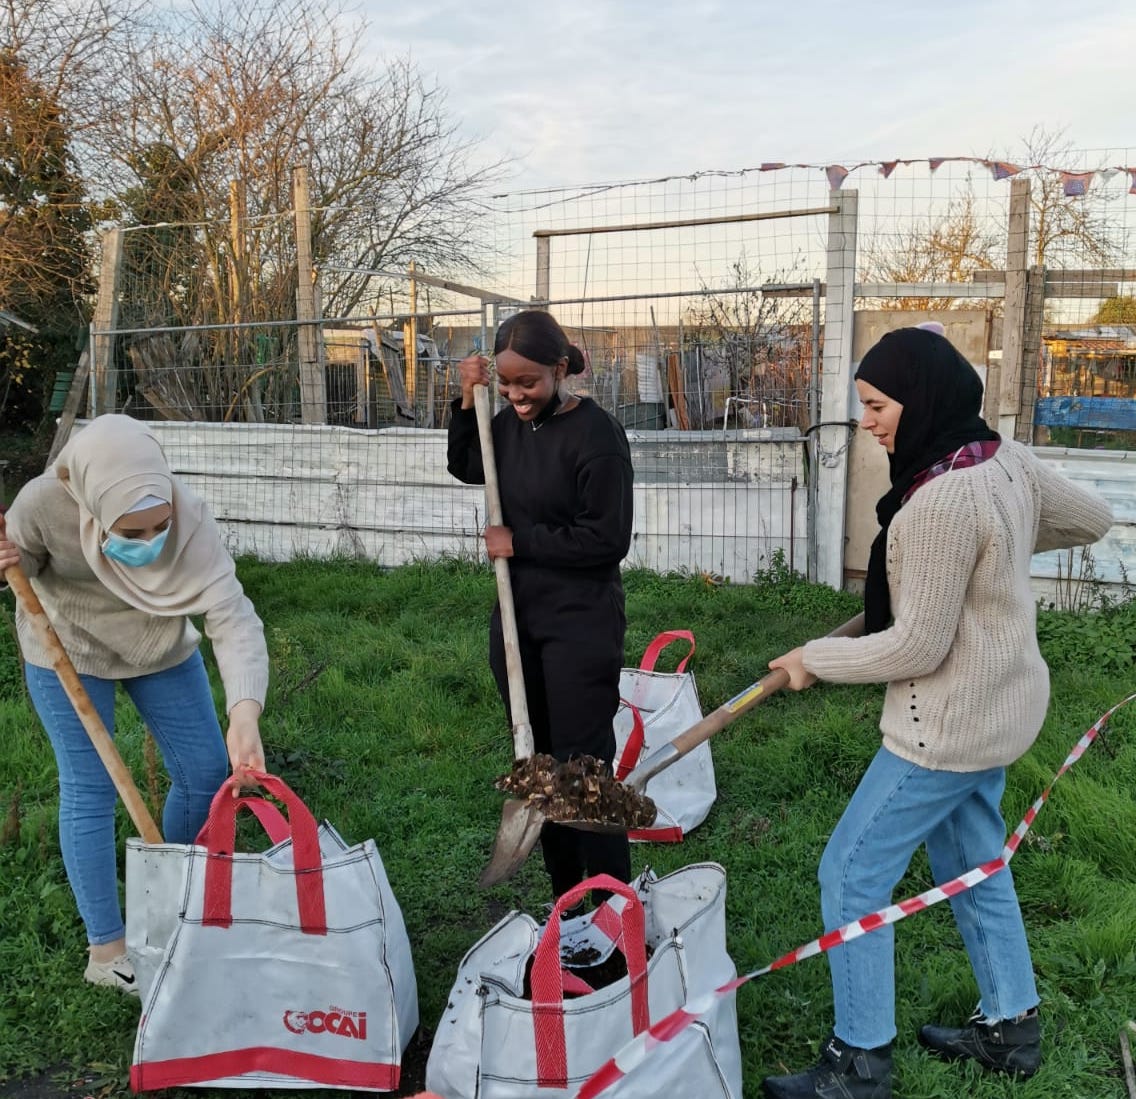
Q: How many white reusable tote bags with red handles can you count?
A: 3